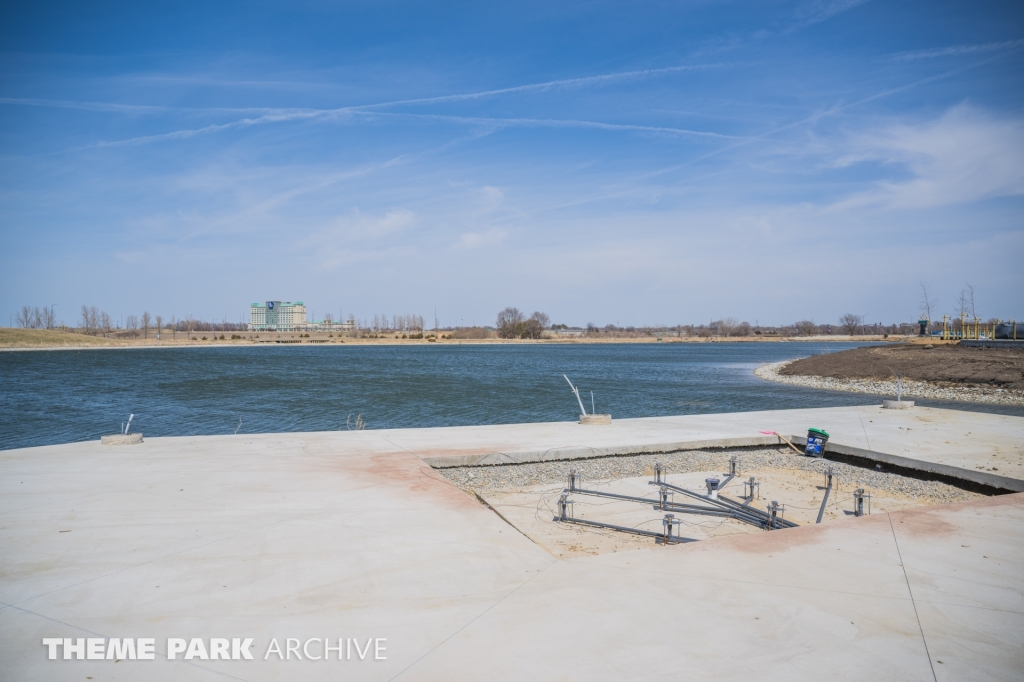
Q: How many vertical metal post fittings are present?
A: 10